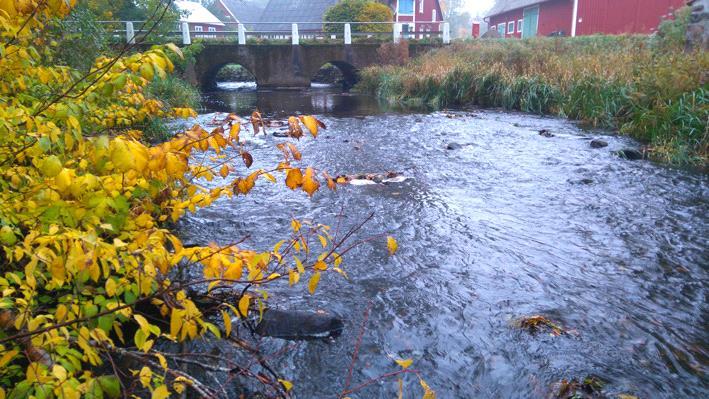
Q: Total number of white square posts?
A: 7